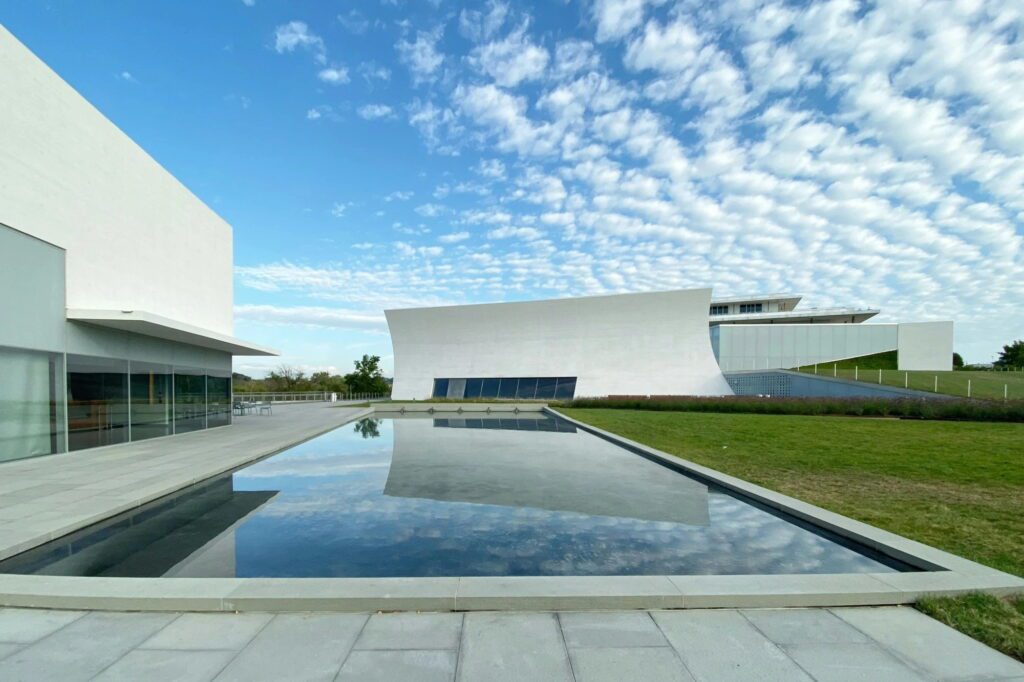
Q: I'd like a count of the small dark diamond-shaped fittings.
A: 5